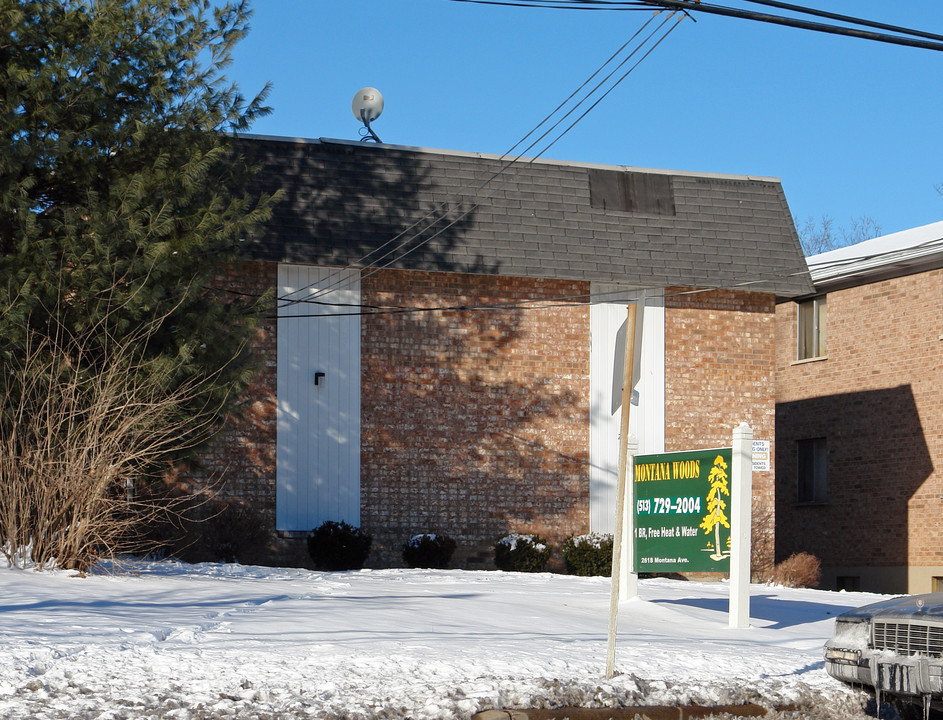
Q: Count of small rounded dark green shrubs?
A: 4